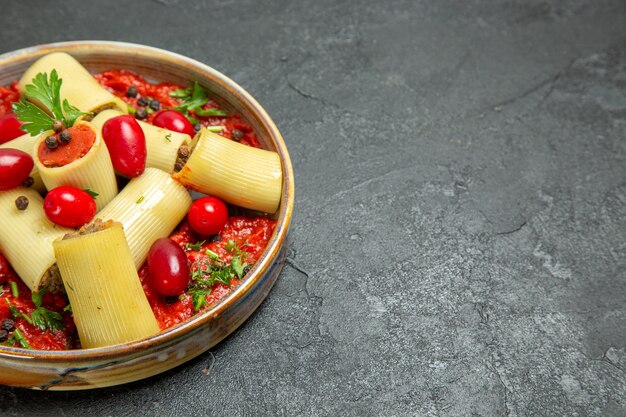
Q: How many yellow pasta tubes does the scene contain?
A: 8